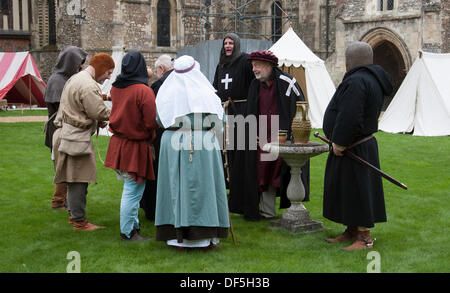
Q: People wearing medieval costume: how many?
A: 8